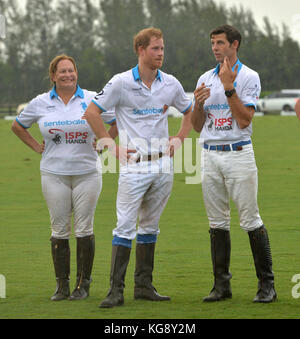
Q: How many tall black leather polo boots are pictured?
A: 6